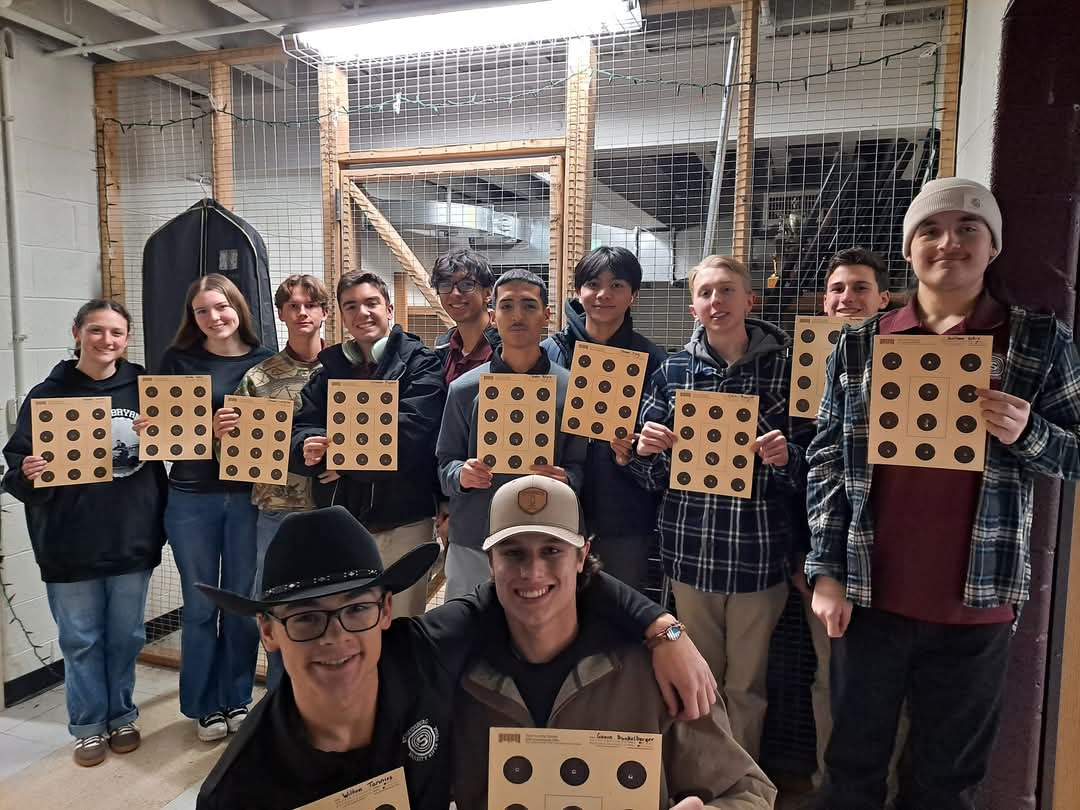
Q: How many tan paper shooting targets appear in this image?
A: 11